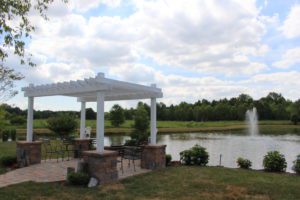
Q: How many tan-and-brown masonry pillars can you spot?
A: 4